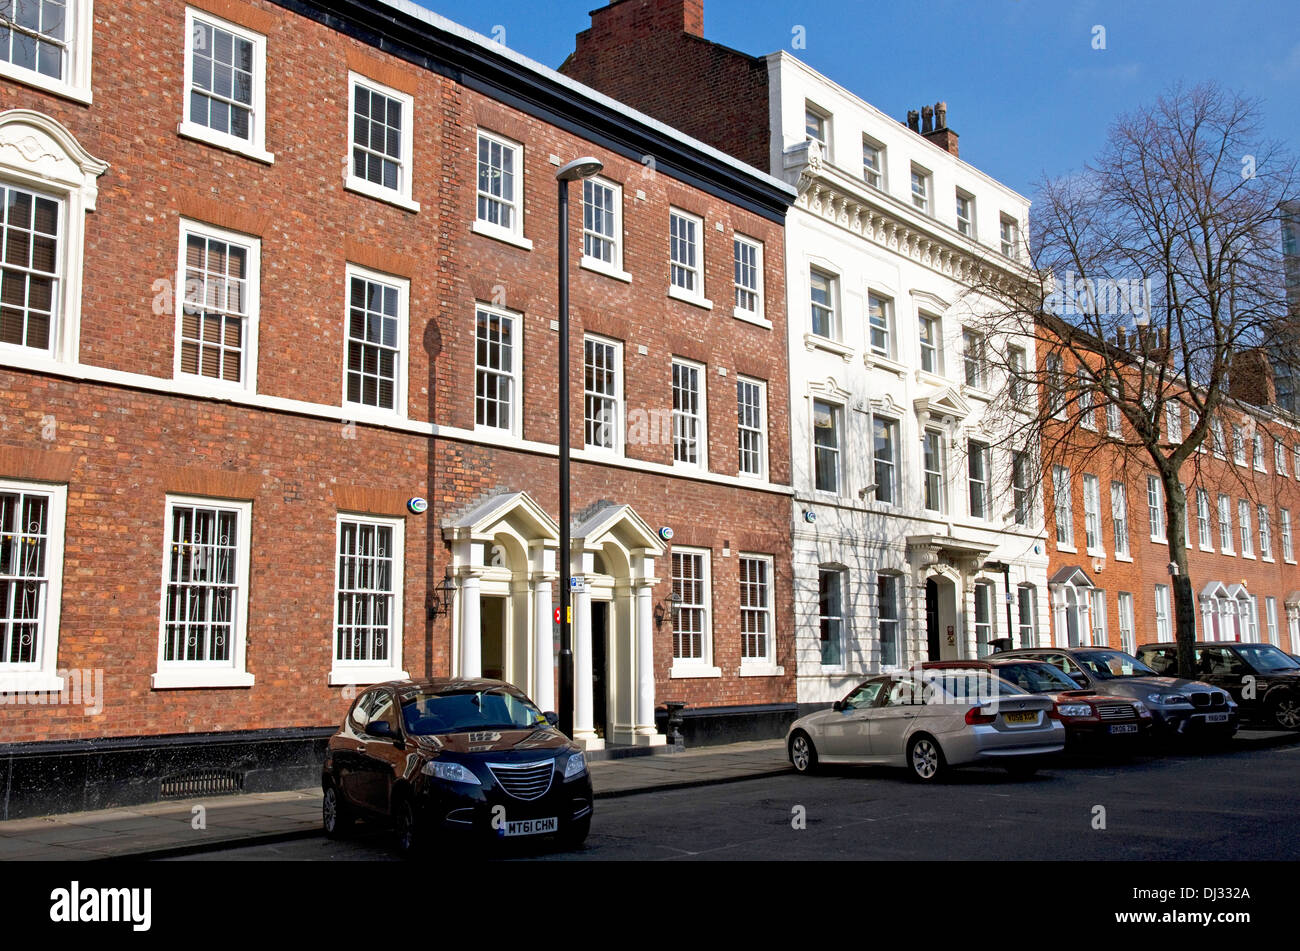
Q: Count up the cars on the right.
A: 4